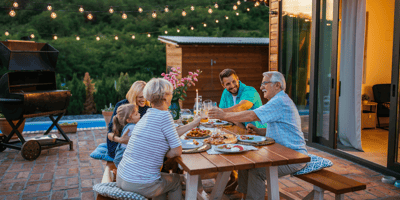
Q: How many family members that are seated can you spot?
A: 5